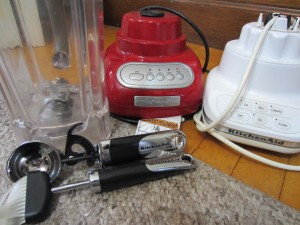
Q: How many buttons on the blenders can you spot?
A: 11